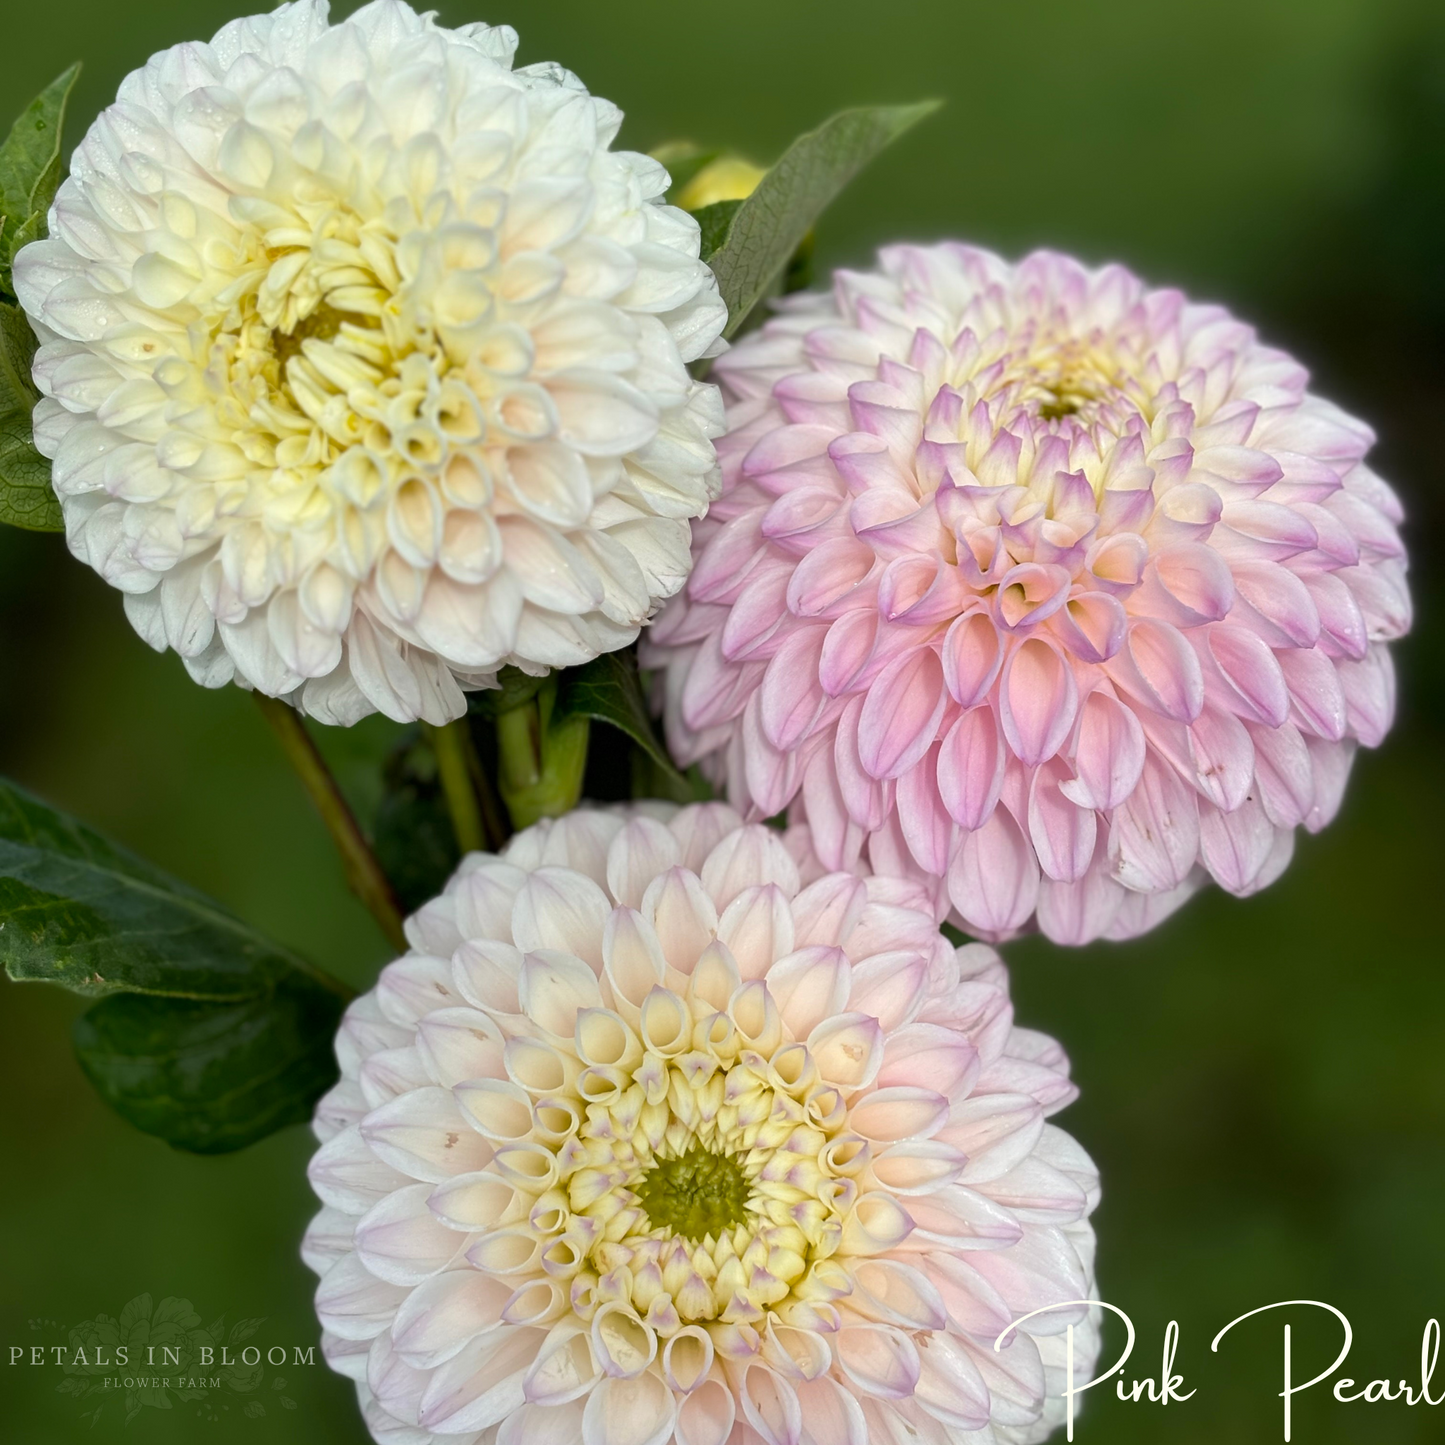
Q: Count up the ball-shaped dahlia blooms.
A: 3